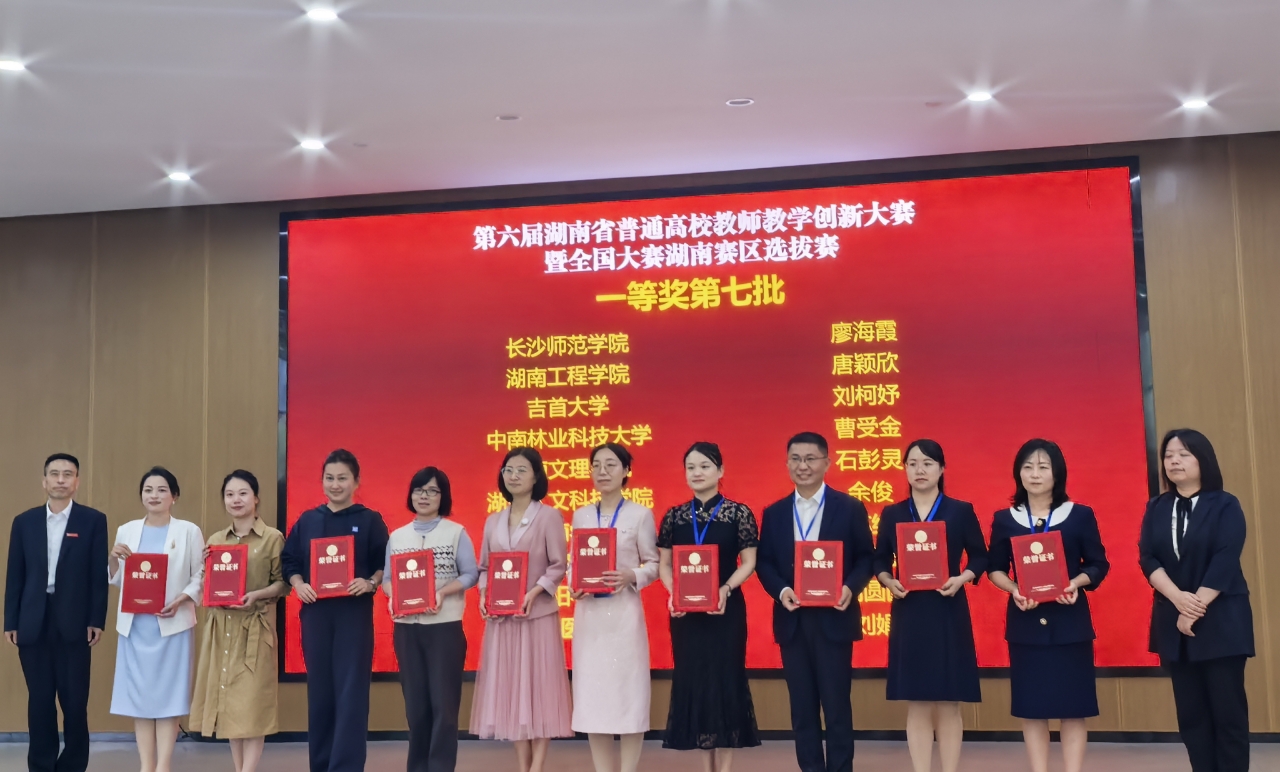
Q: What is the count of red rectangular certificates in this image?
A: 10